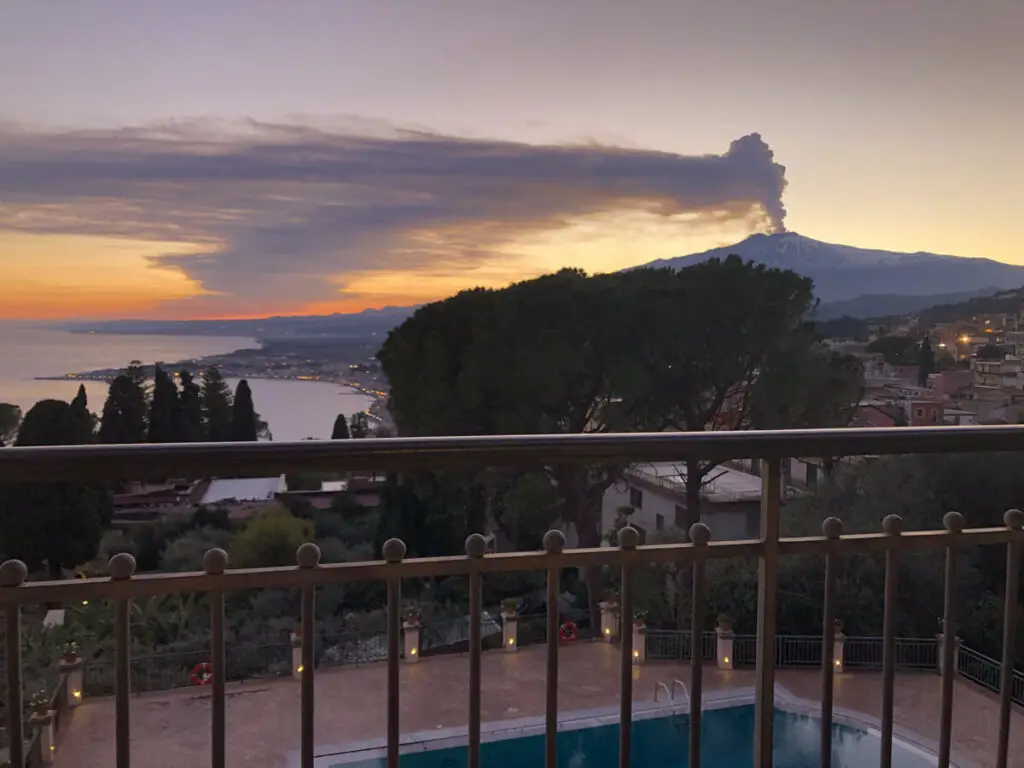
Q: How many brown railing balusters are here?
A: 13